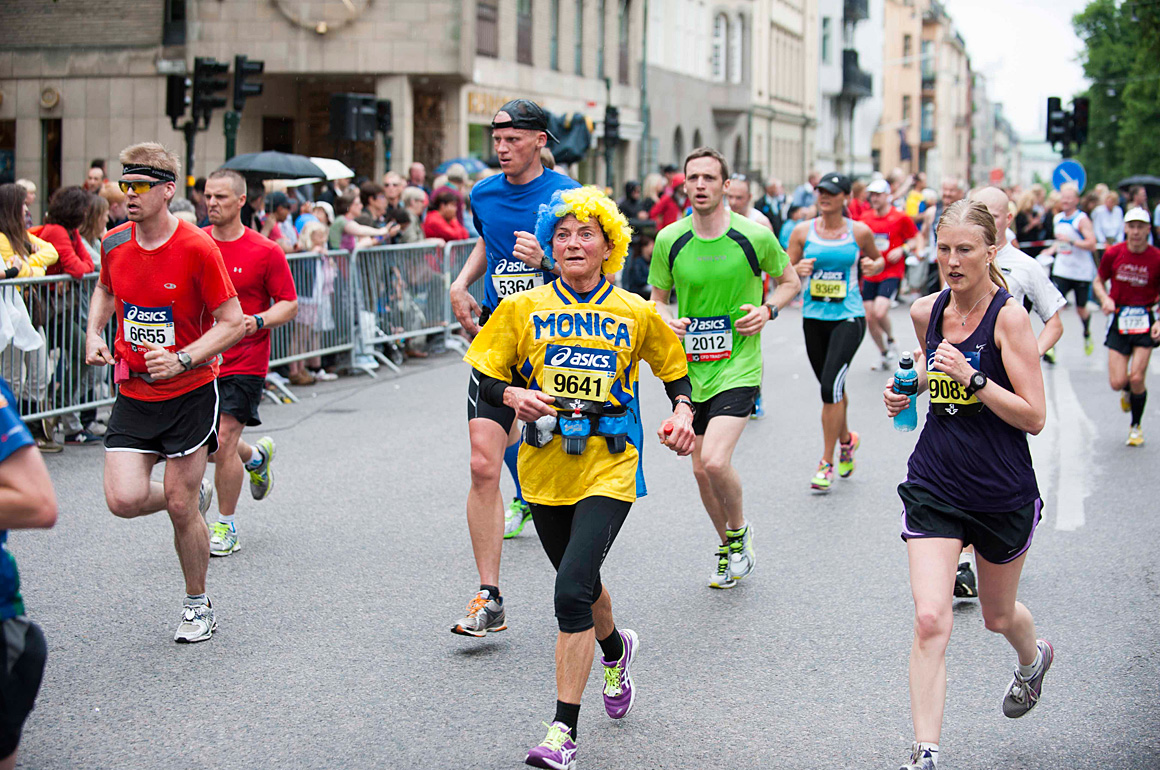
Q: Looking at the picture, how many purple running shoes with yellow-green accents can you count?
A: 2